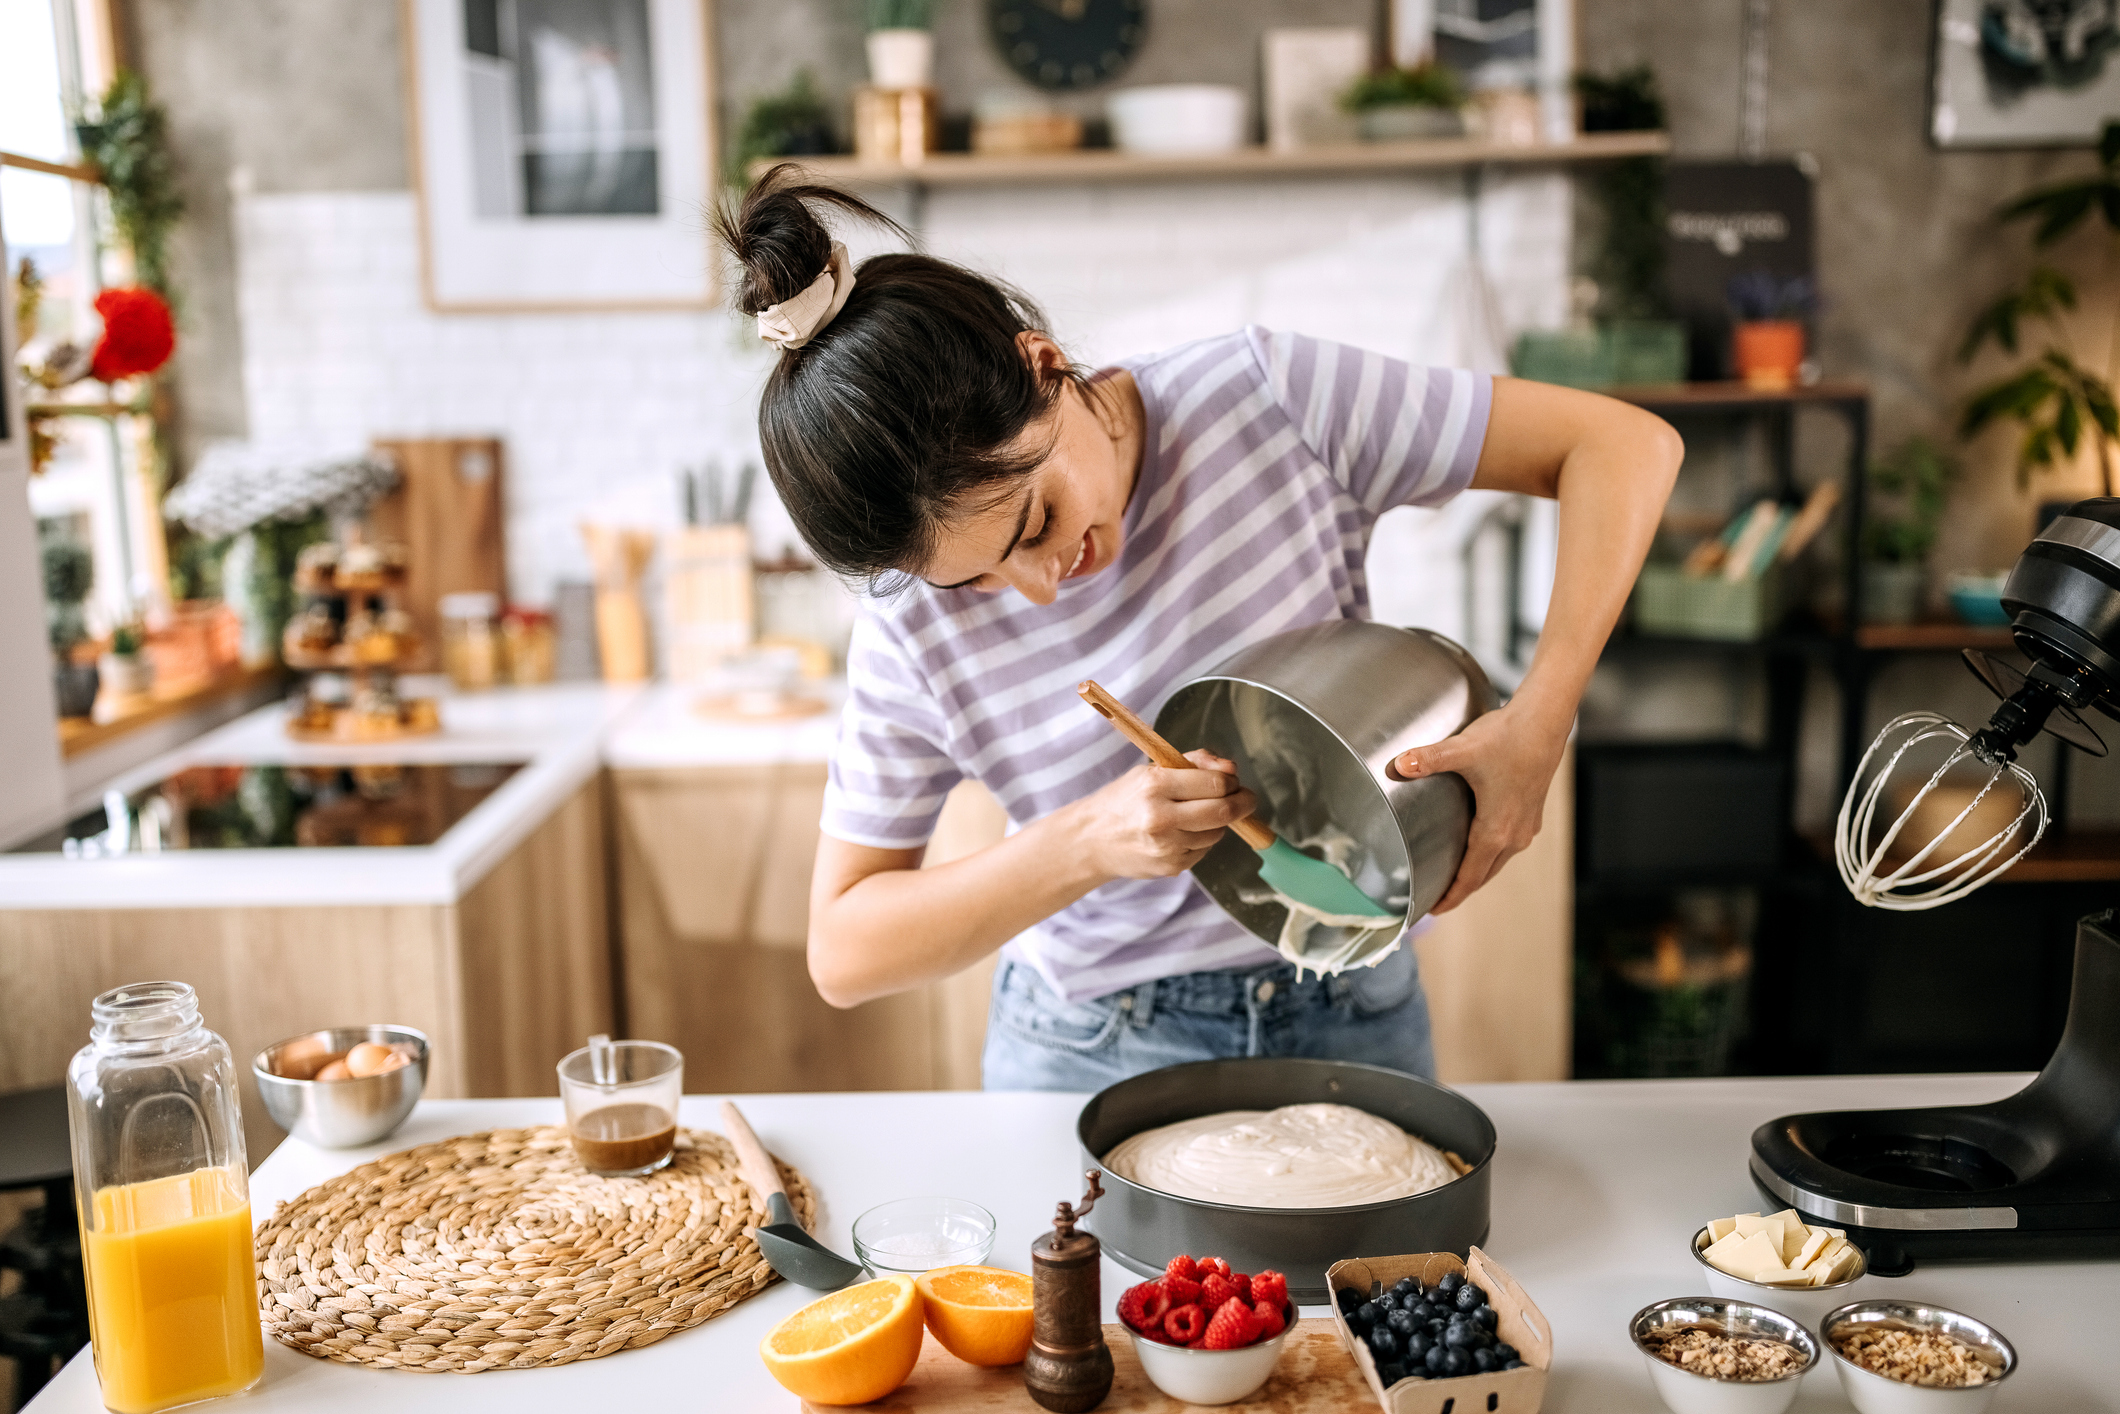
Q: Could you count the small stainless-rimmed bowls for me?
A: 4